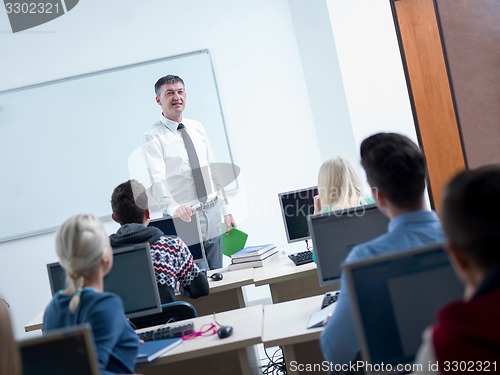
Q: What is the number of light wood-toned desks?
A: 4